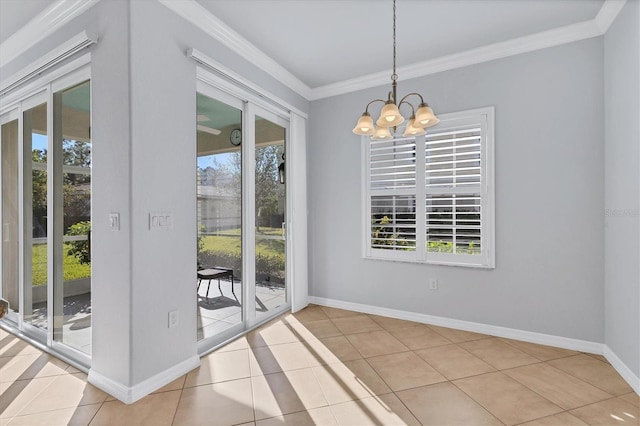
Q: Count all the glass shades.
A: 5